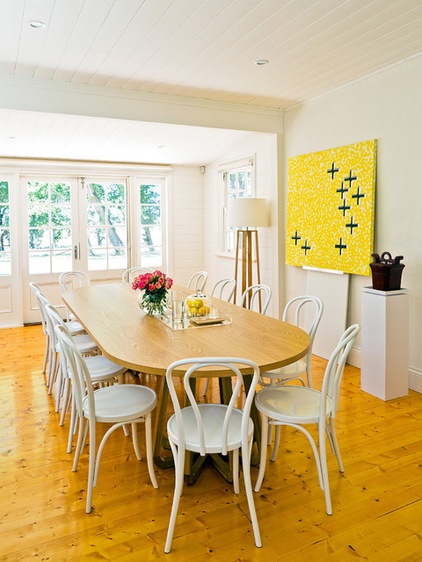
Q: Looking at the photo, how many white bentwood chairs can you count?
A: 12